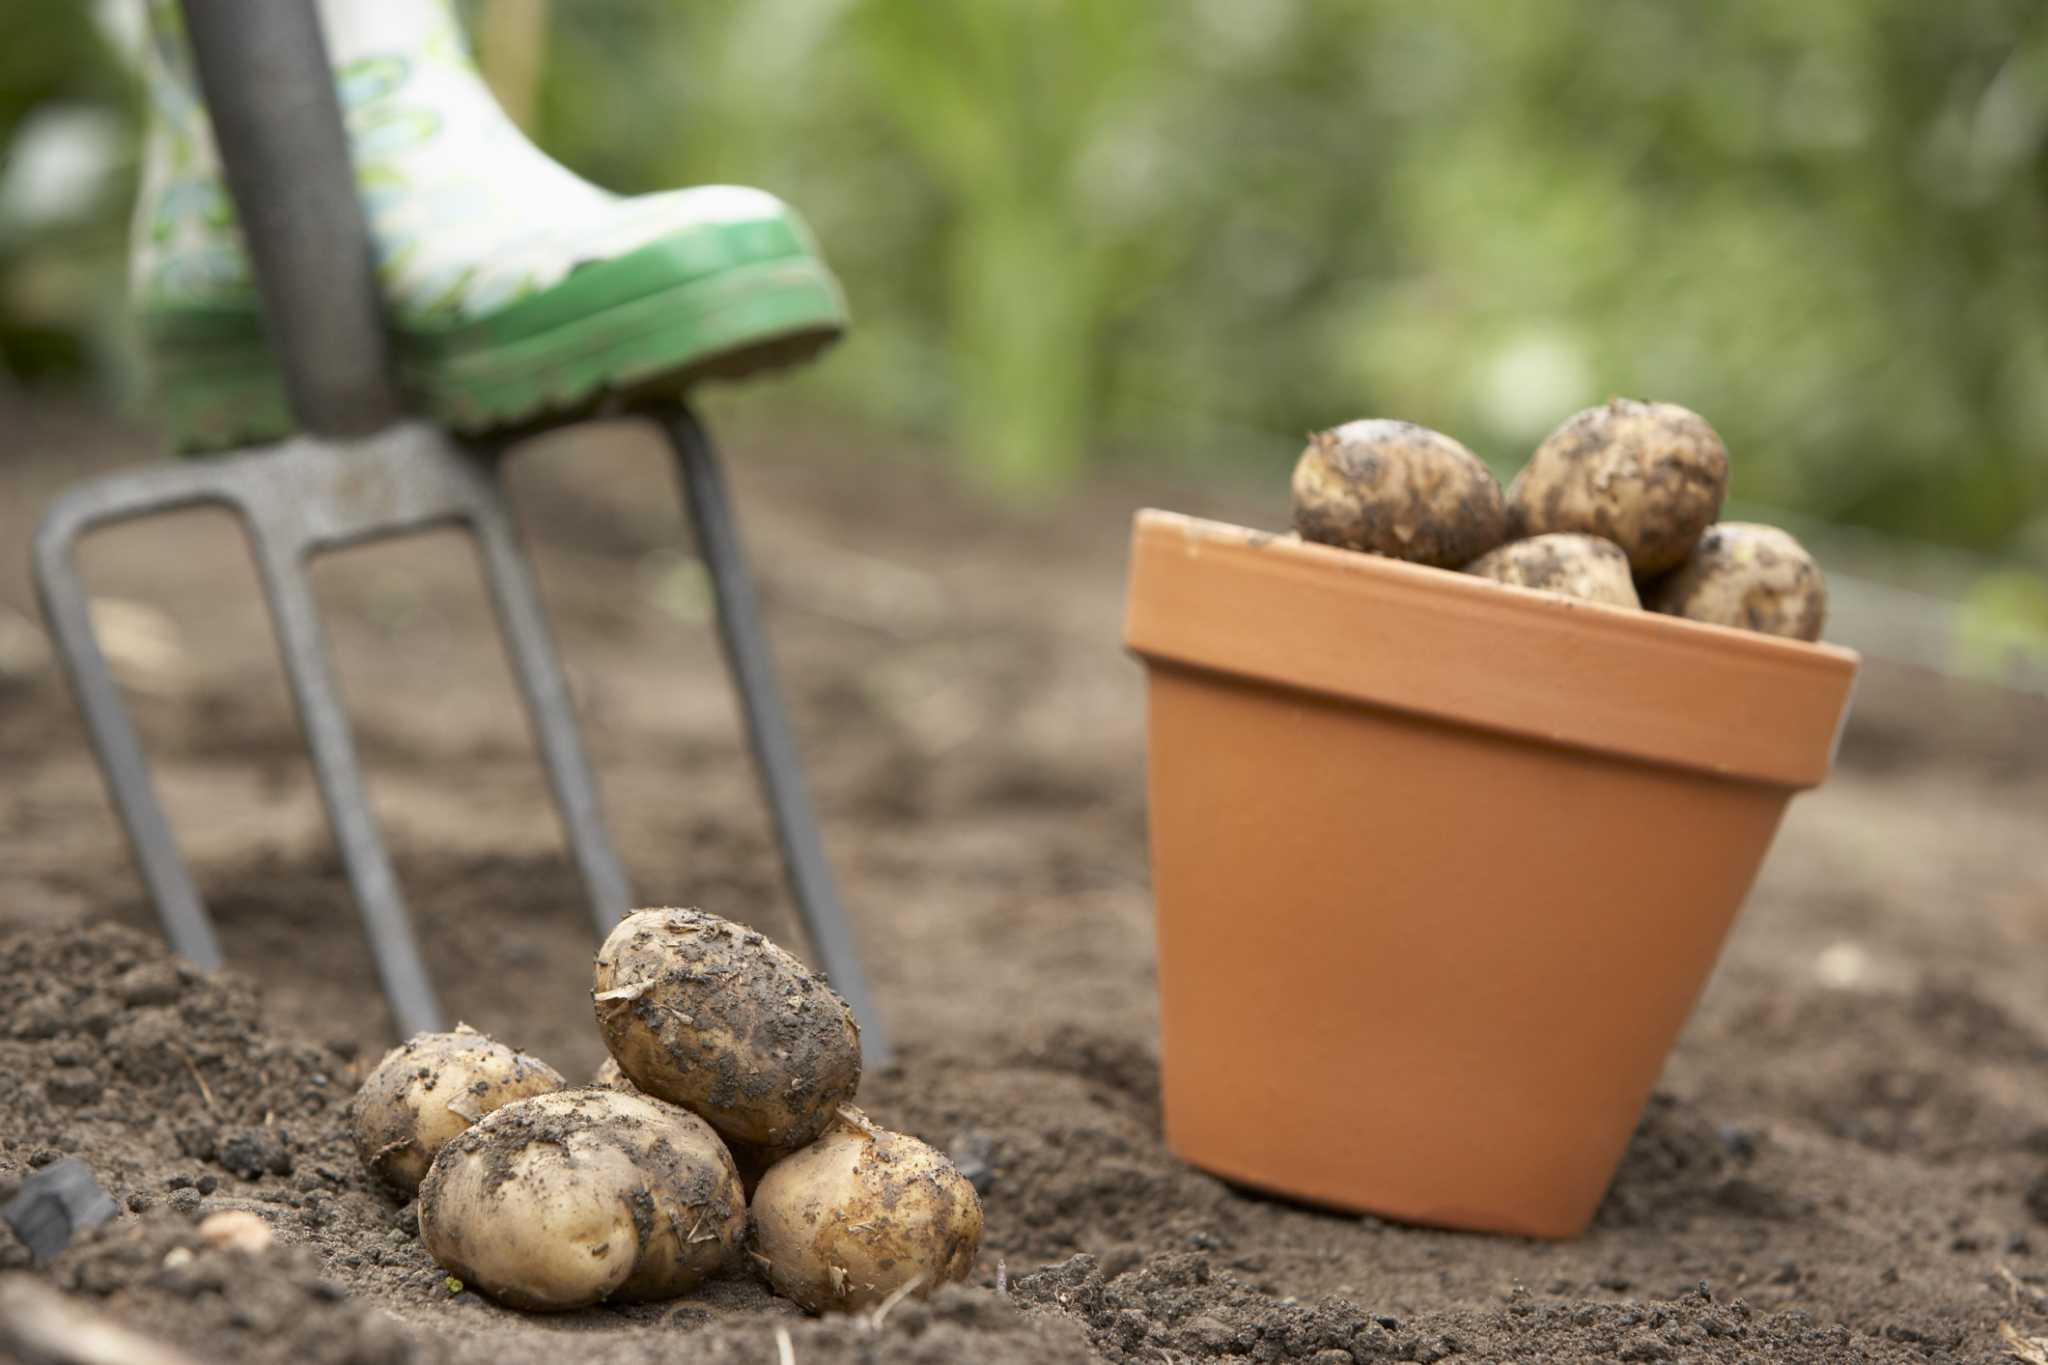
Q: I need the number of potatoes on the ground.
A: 5